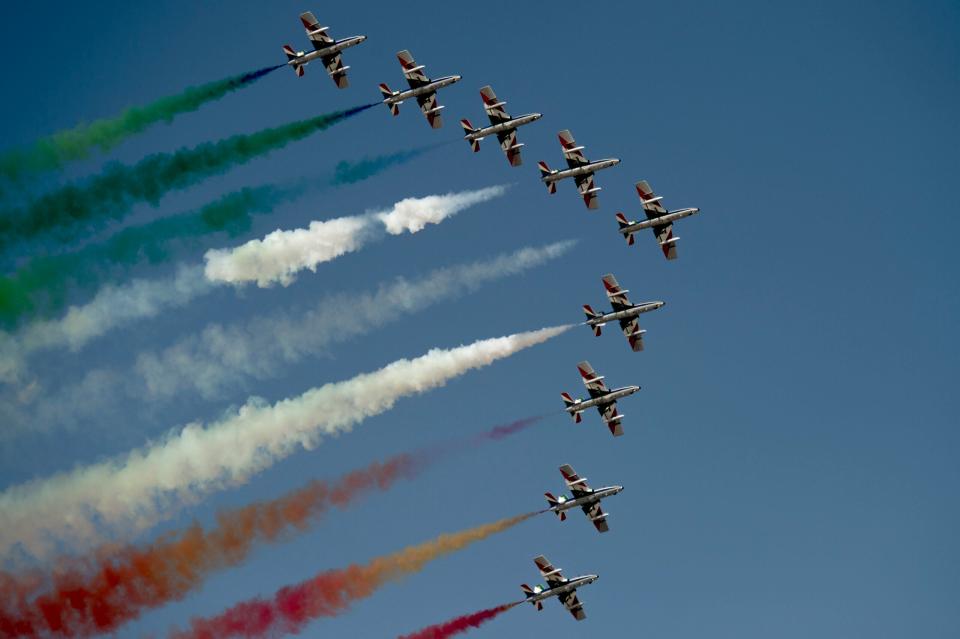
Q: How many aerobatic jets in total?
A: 9